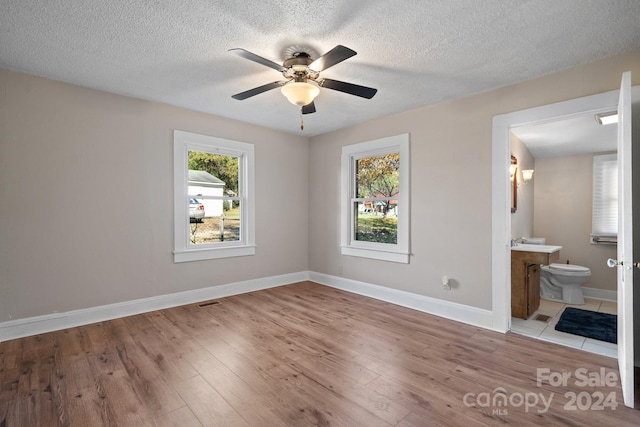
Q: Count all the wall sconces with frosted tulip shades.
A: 2